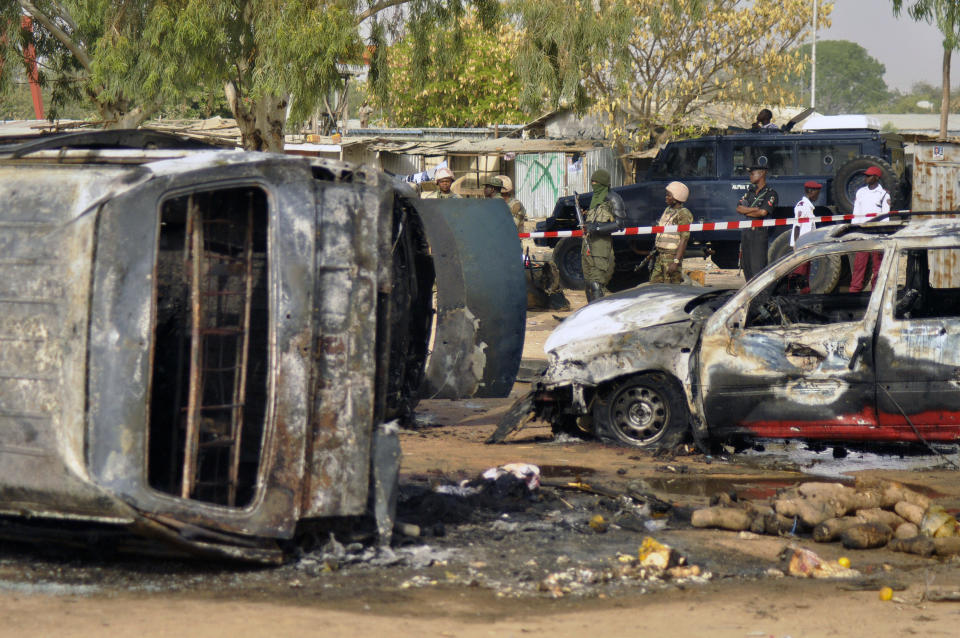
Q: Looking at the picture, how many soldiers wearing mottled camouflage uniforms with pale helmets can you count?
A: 3